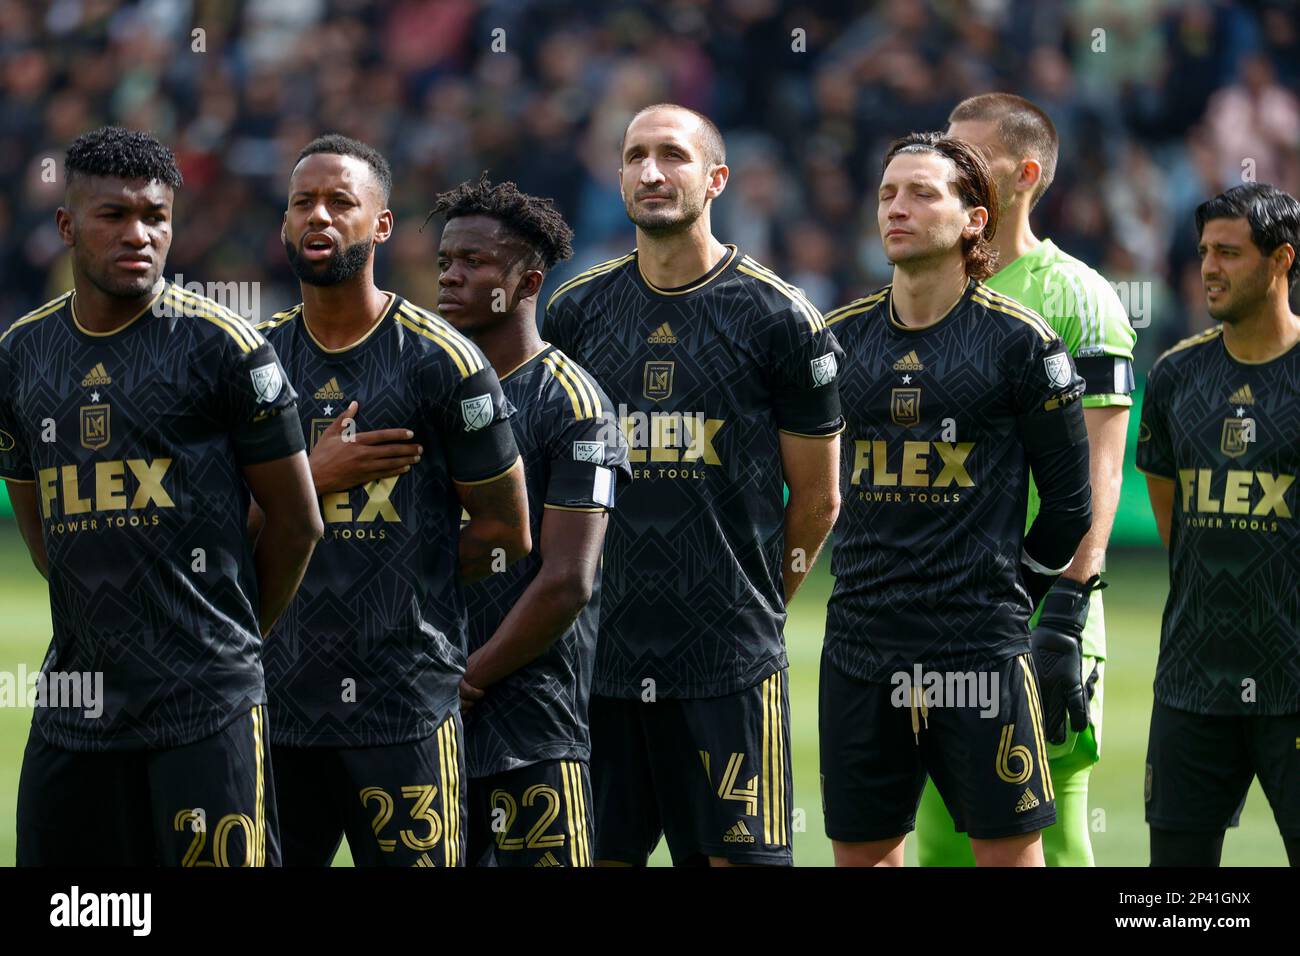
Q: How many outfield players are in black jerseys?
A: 6